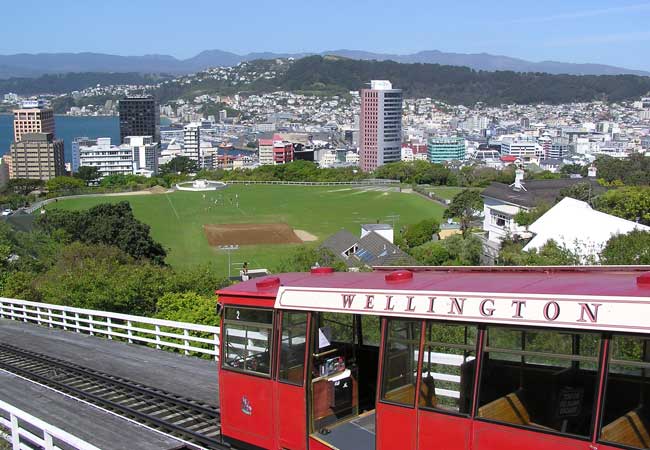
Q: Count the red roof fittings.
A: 4